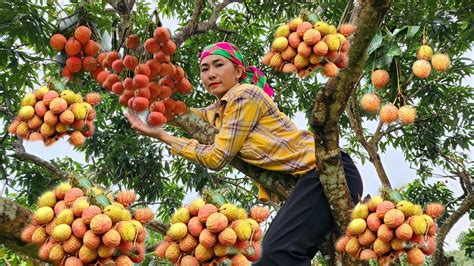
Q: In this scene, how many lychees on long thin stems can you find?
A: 7